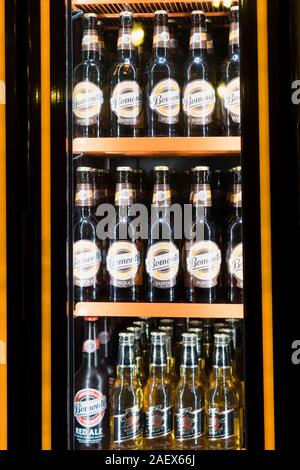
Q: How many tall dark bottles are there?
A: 11